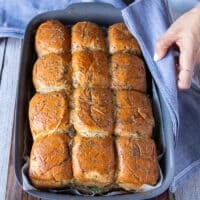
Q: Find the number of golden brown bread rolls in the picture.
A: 12